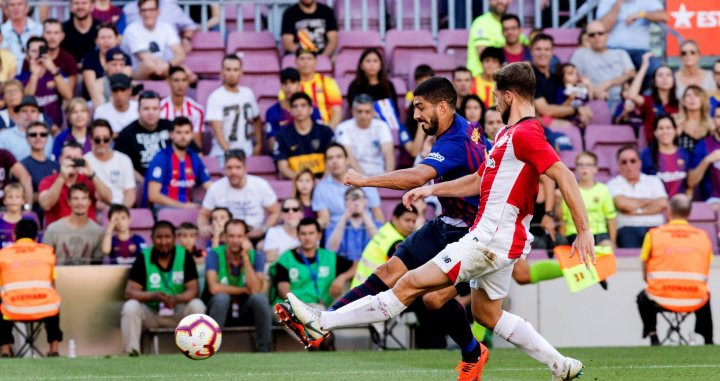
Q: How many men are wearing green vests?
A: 3